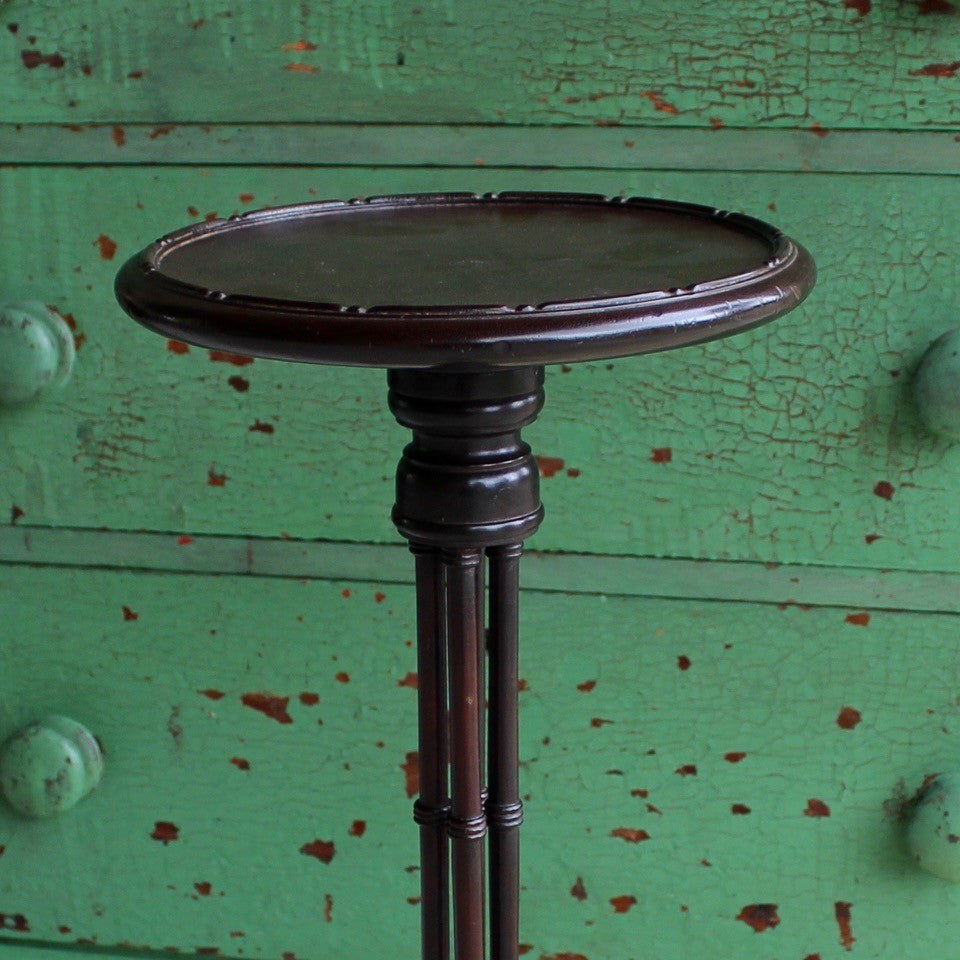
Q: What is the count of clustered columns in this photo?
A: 4